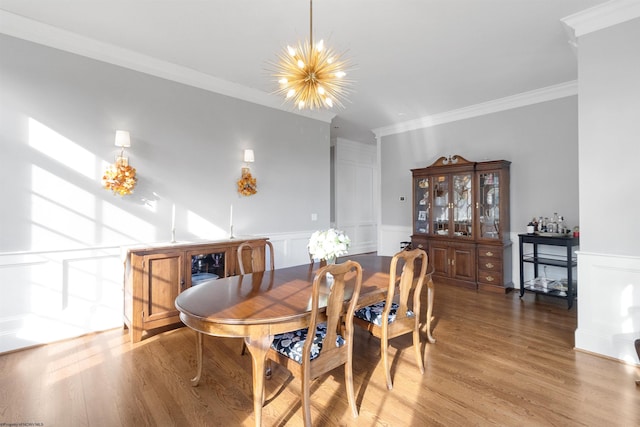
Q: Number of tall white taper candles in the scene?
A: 2